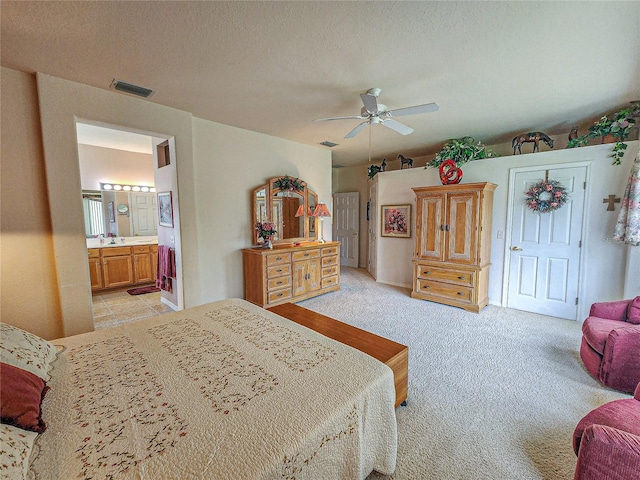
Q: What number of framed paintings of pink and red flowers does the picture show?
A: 1